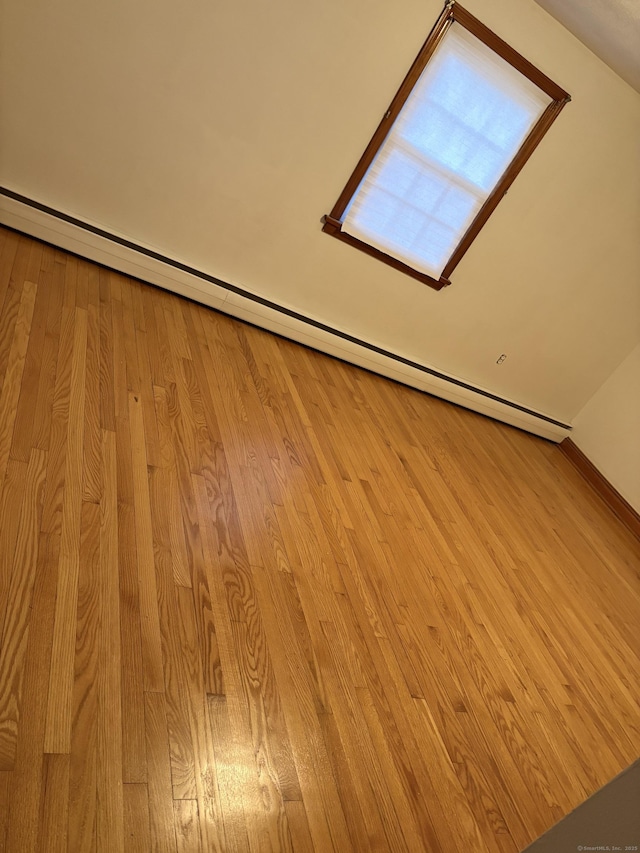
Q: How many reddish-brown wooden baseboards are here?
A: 1